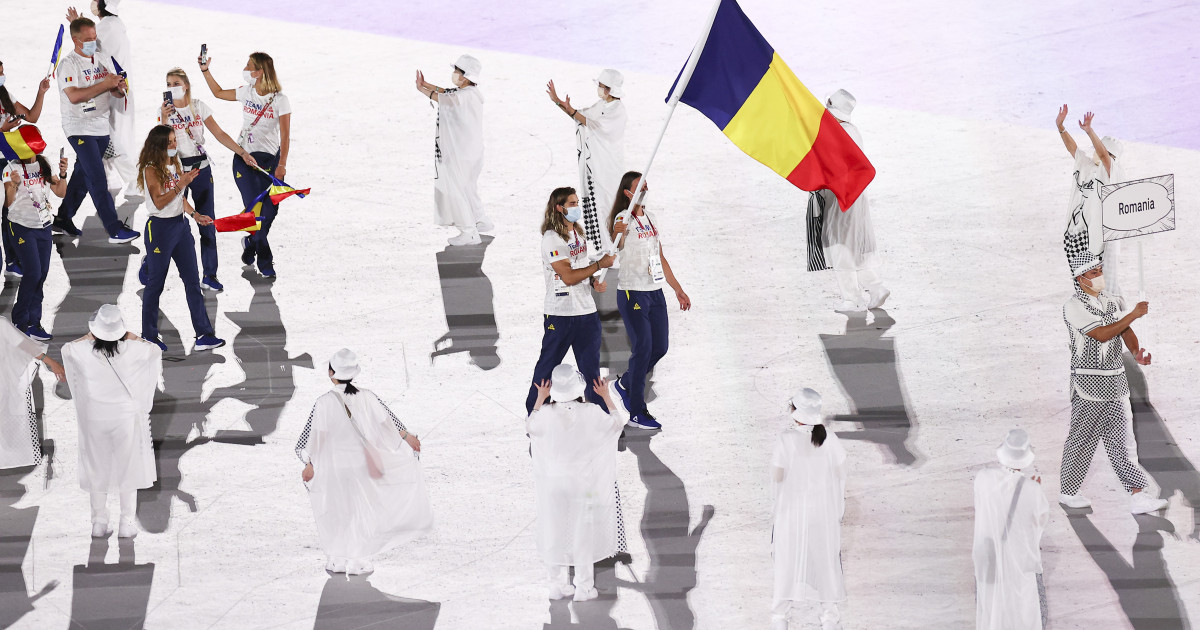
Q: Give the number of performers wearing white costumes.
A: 11